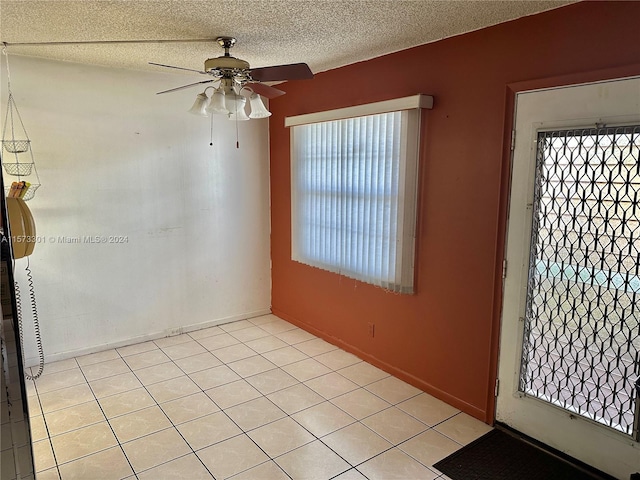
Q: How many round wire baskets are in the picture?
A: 3